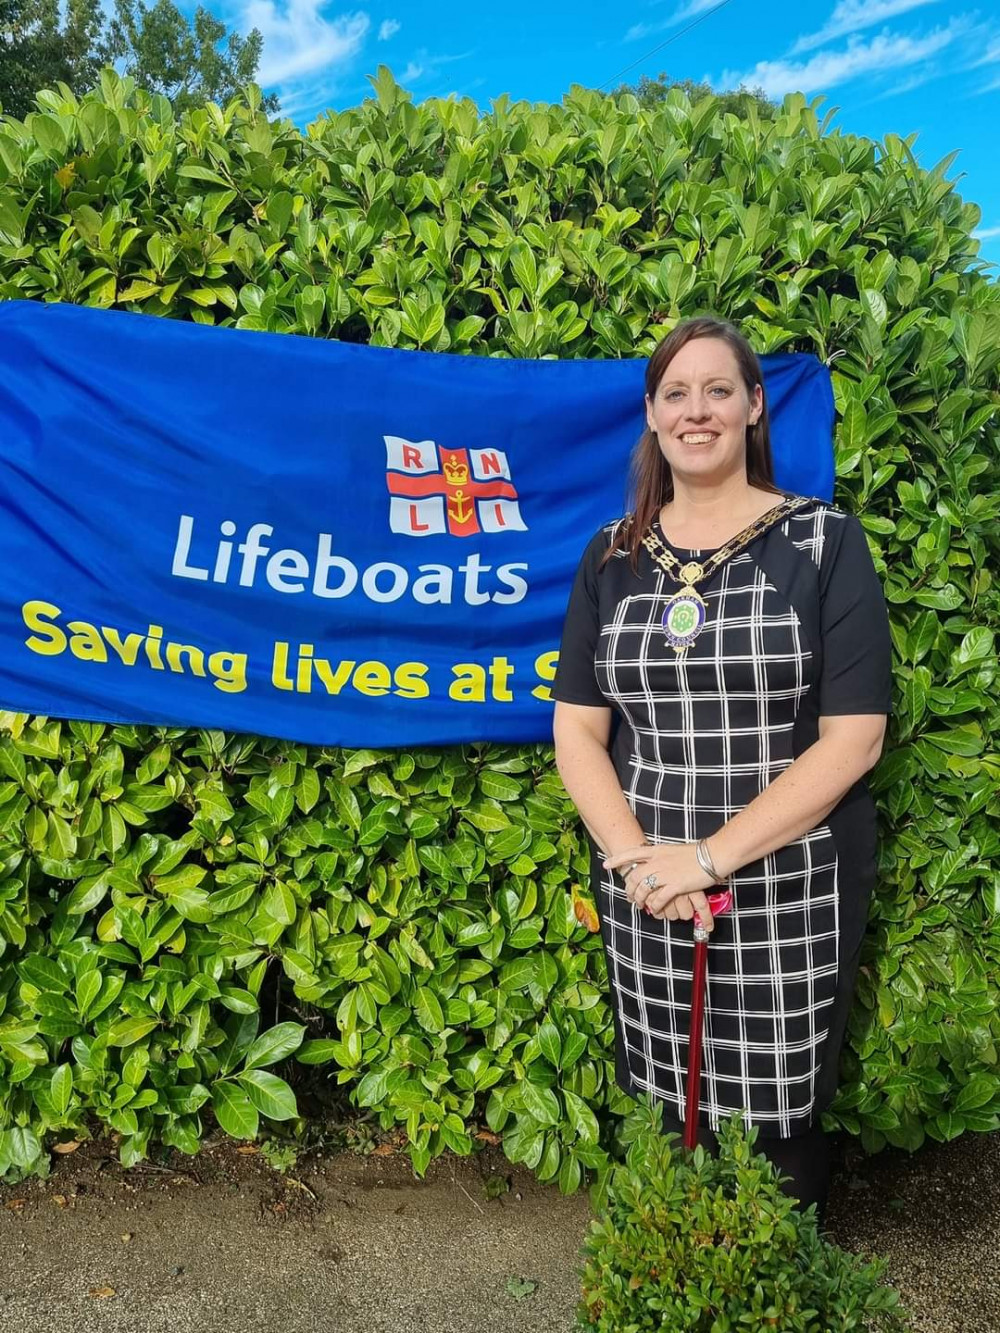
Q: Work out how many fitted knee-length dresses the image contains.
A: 1